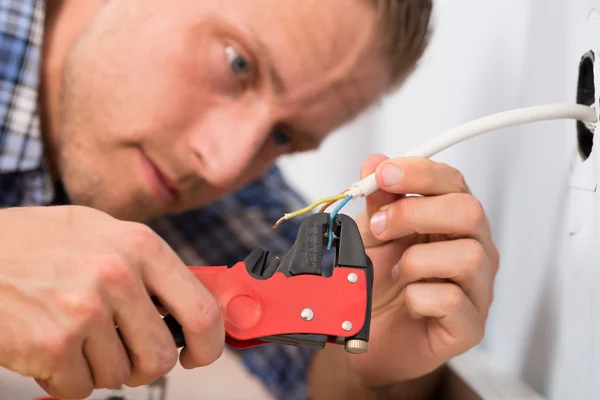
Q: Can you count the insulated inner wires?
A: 3